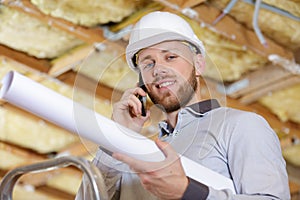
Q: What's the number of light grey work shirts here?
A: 1